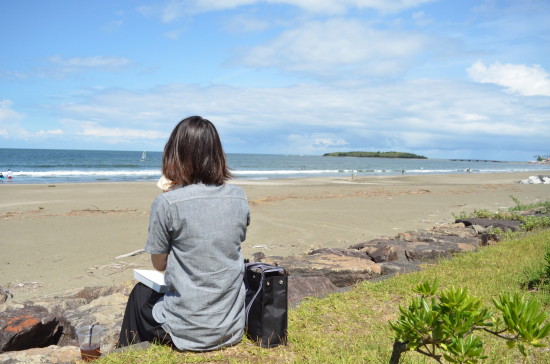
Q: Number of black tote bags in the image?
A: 1